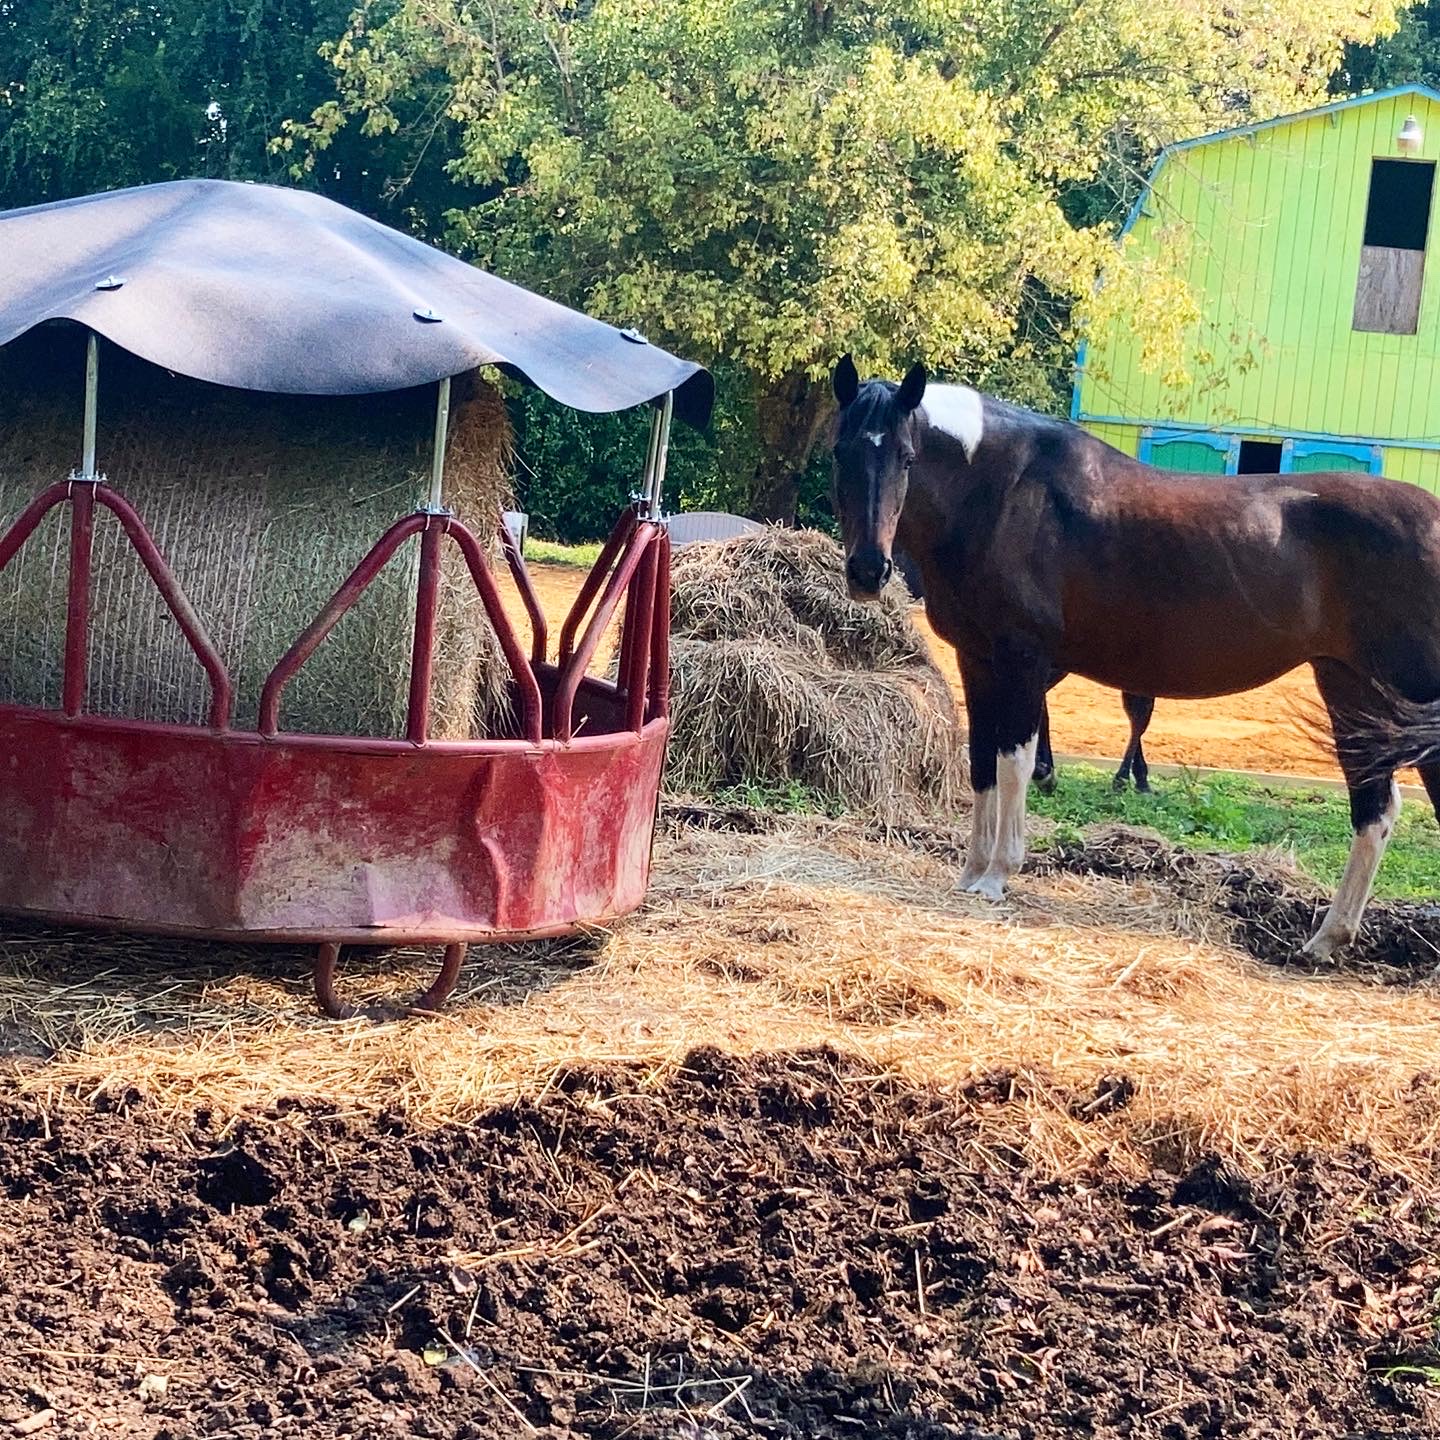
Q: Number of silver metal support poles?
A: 4